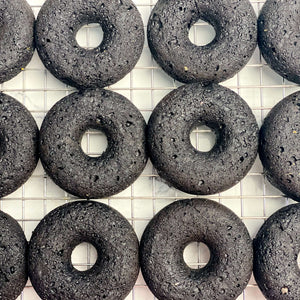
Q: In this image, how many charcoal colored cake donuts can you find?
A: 12